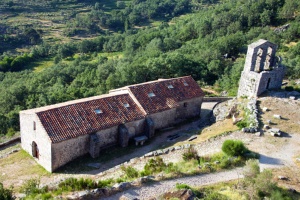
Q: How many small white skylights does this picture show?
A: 5